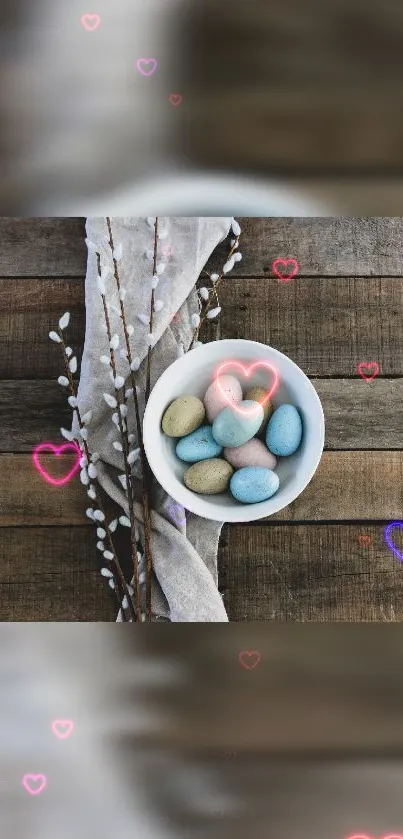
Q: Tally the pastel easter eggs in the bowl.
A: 9